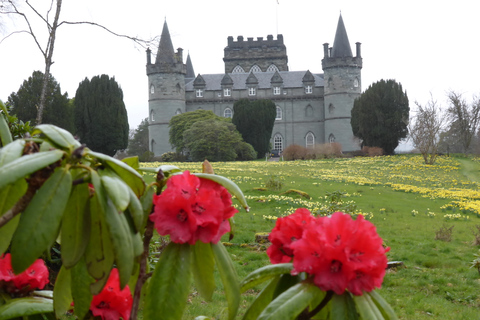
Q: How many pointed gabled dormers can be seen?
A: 5